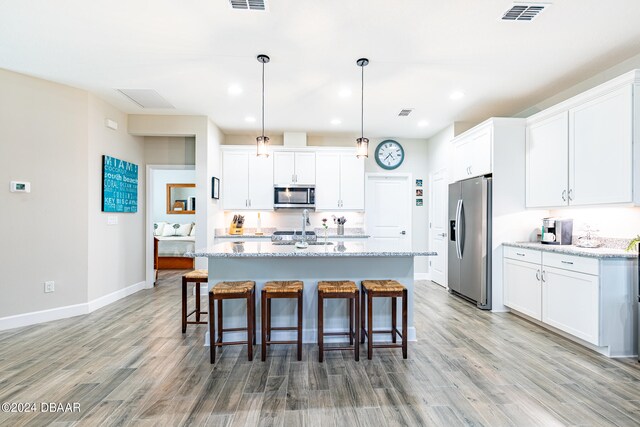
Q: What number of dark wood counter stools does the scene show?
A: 5